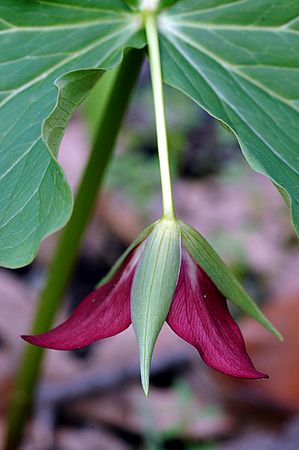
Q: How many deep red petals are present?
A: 2